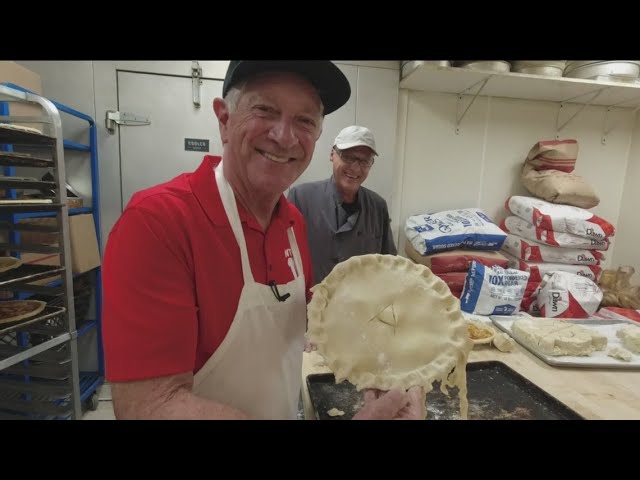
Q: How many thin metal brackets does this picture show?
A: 3